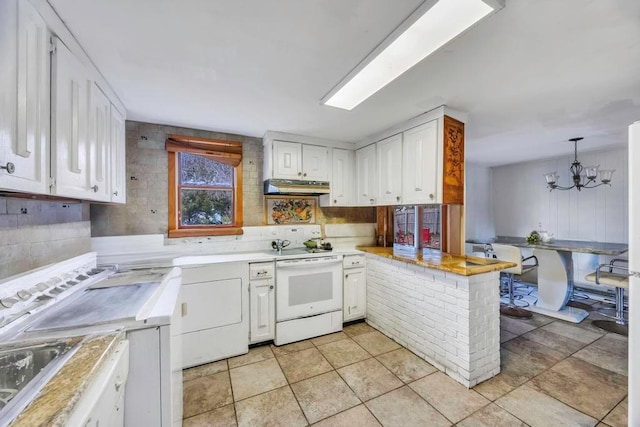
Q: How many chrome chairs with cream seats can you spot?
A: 2